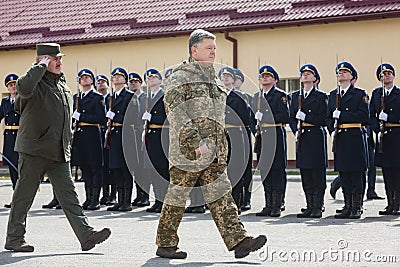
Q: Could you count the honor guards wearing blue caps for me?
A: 13